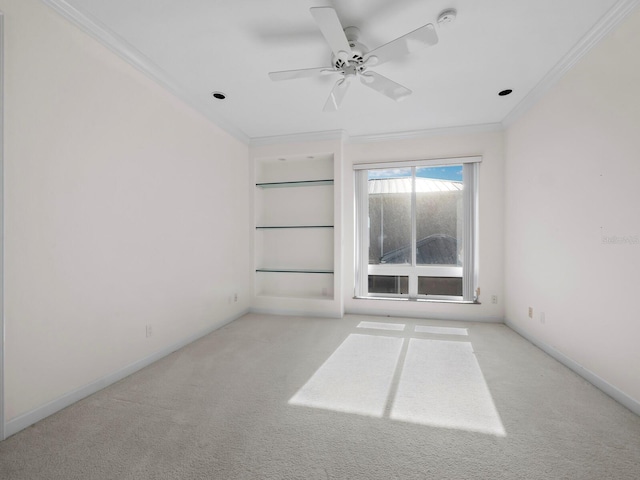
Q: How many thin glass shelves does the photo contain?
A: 3